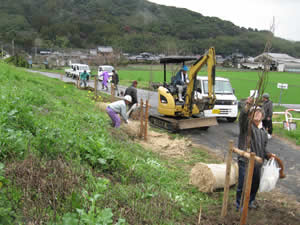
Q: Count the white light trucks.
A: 3